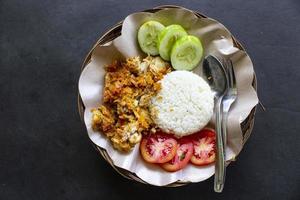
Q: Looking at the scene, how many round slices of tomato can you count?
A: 3